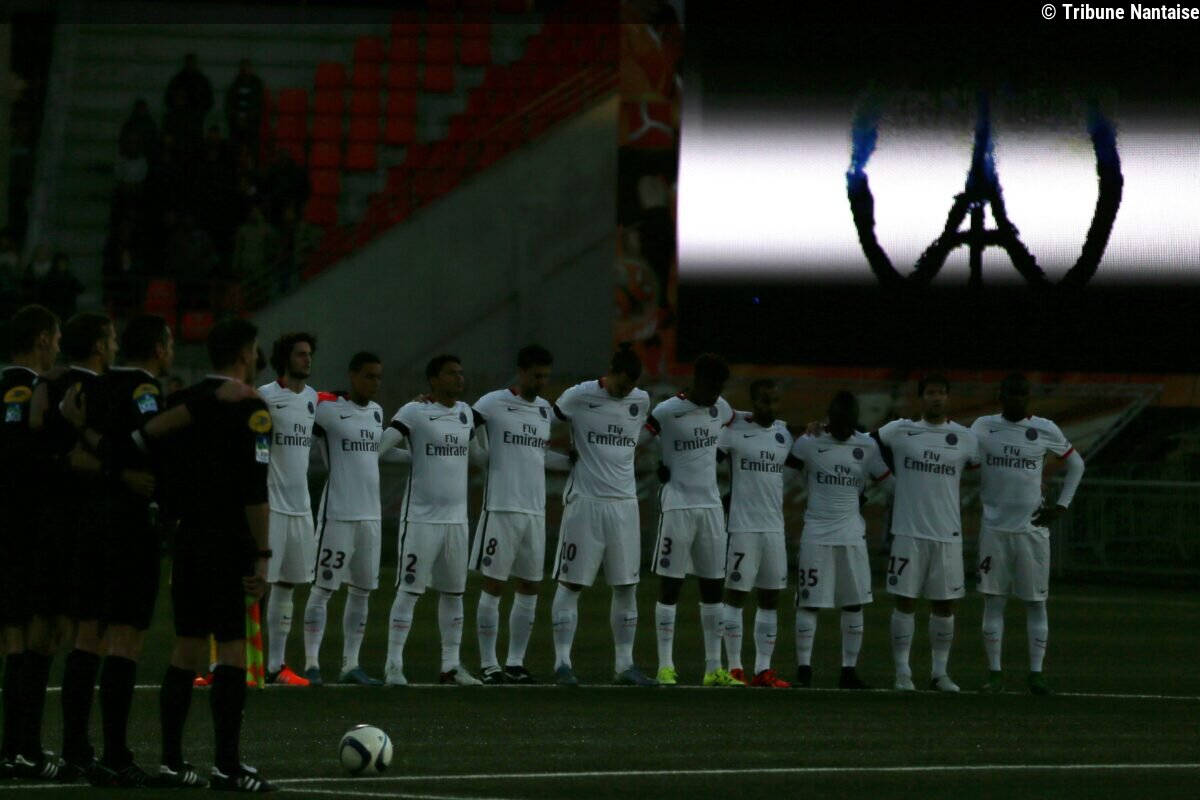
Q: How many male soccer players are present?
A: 10